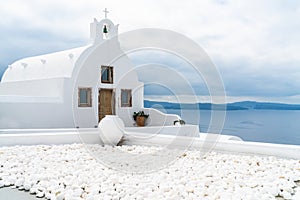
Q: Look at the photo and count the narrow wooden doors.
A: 1